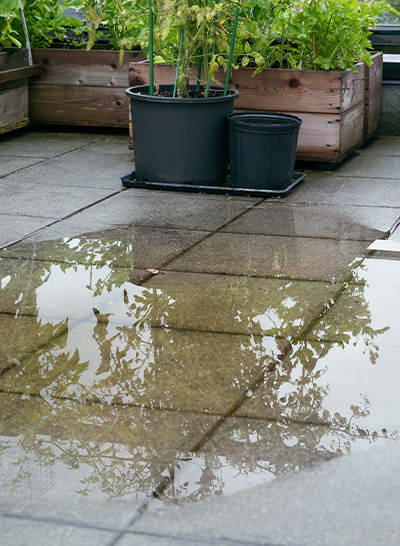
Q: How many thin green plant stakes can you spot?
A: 5